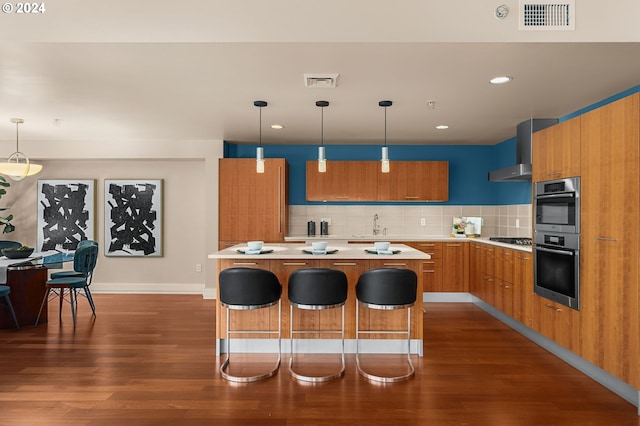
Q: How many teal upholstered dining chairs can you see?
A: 4